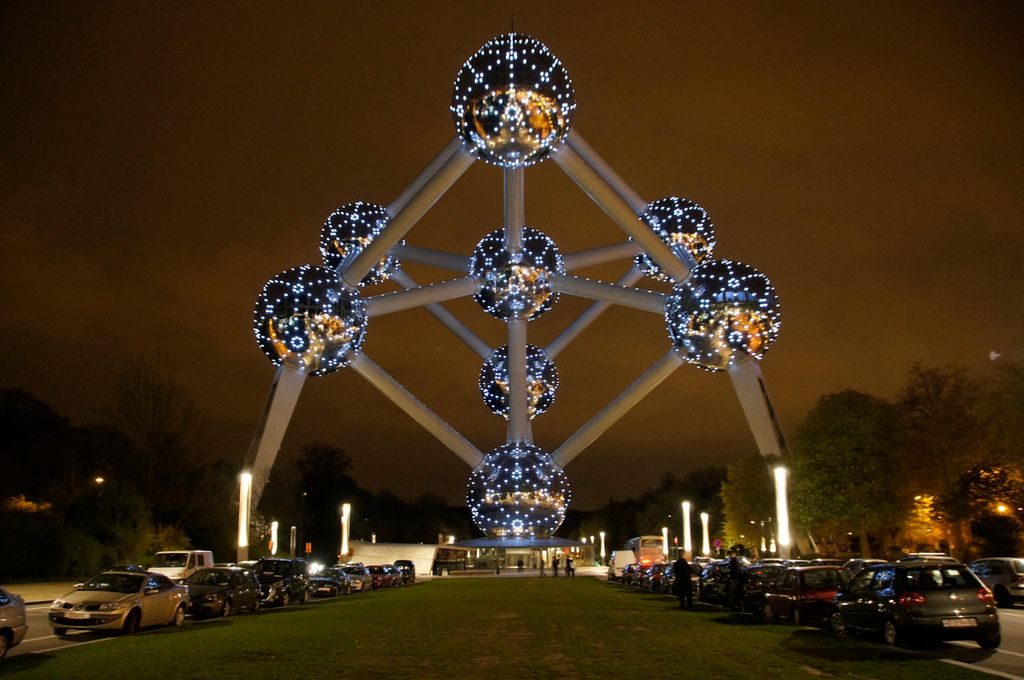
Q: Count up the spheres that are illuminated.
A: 8